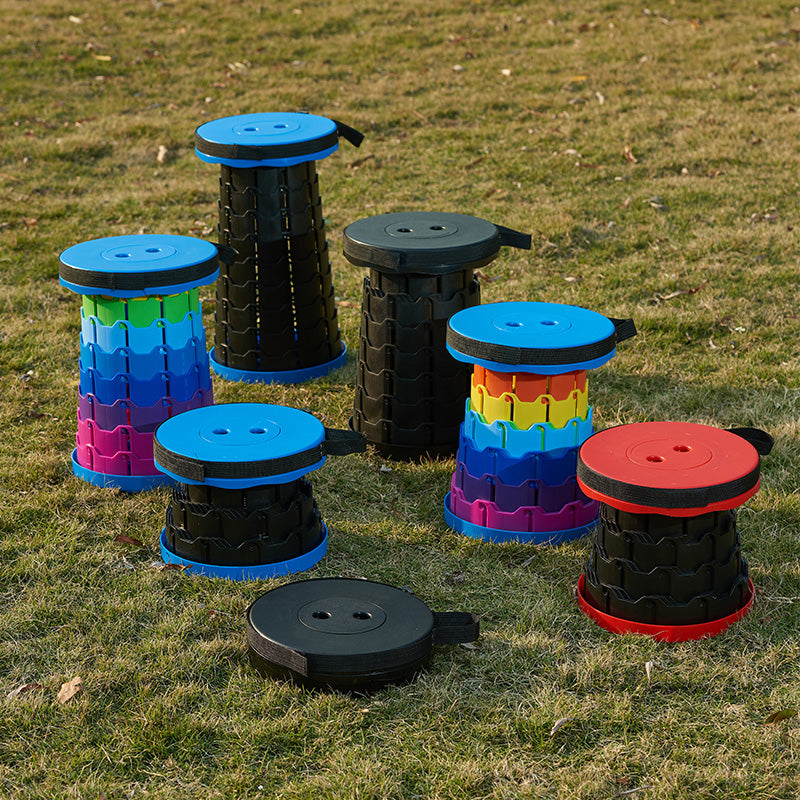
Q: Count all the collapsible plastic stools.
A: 7